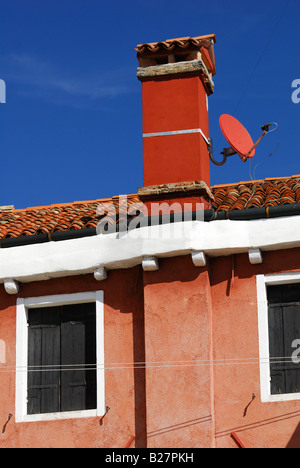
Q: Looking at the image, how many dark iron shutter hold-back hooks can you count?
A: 3